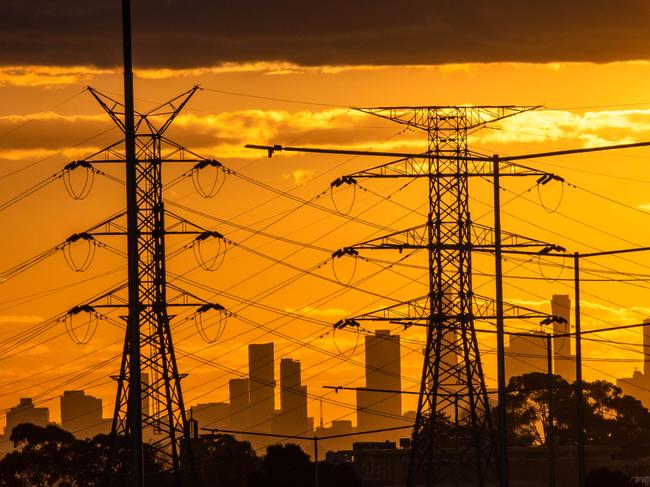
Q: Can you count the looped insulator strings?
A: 12